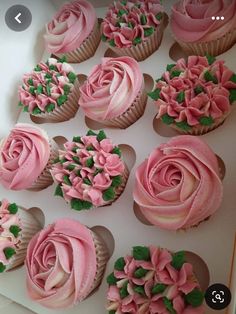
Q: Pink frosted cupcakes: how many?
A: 12